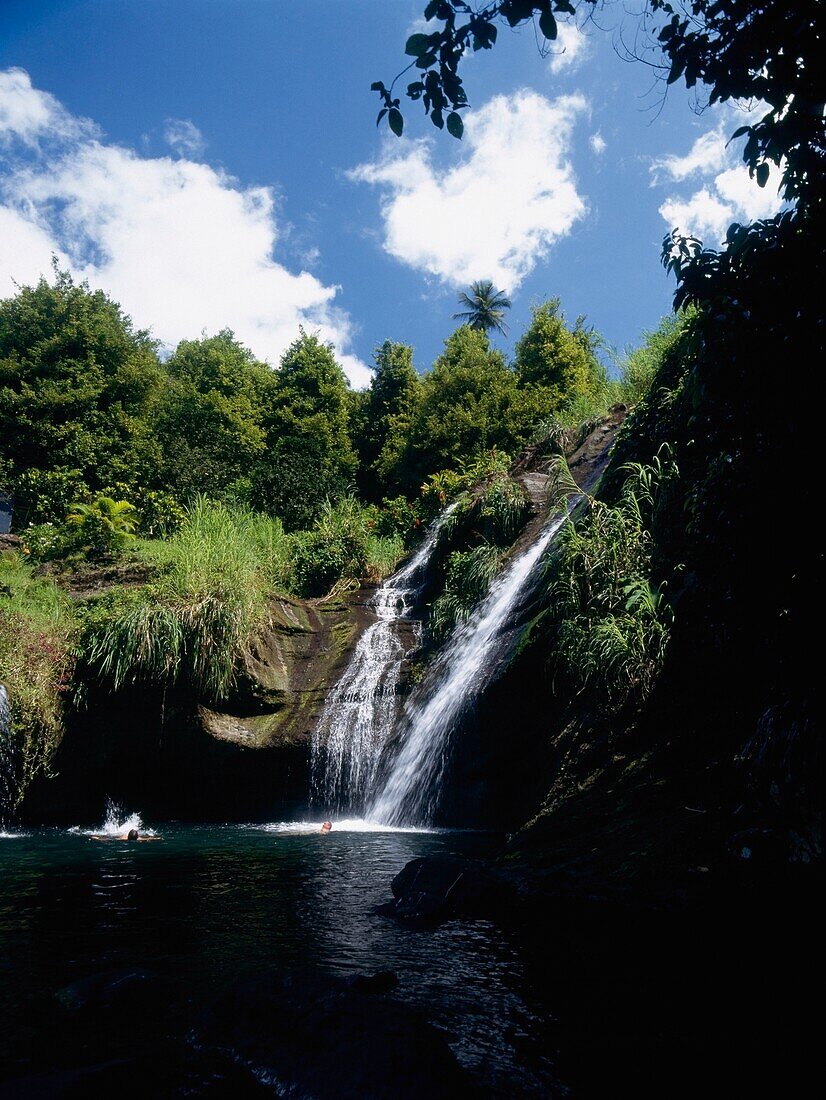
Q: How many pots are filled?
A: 0